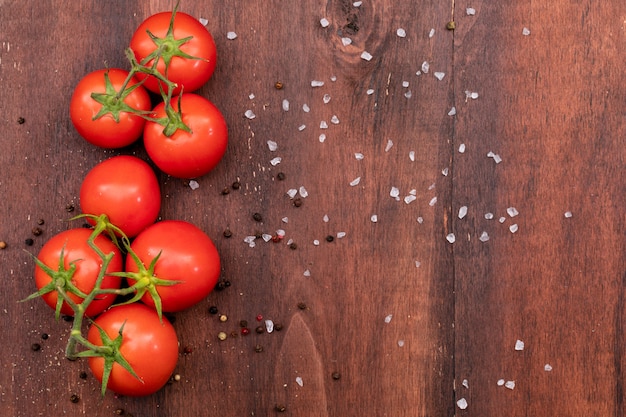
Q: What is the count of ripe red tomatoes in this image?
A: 7